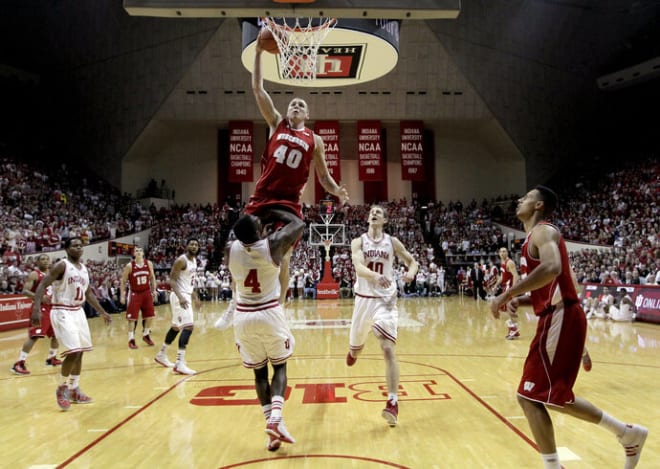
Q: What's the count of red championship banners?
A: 4